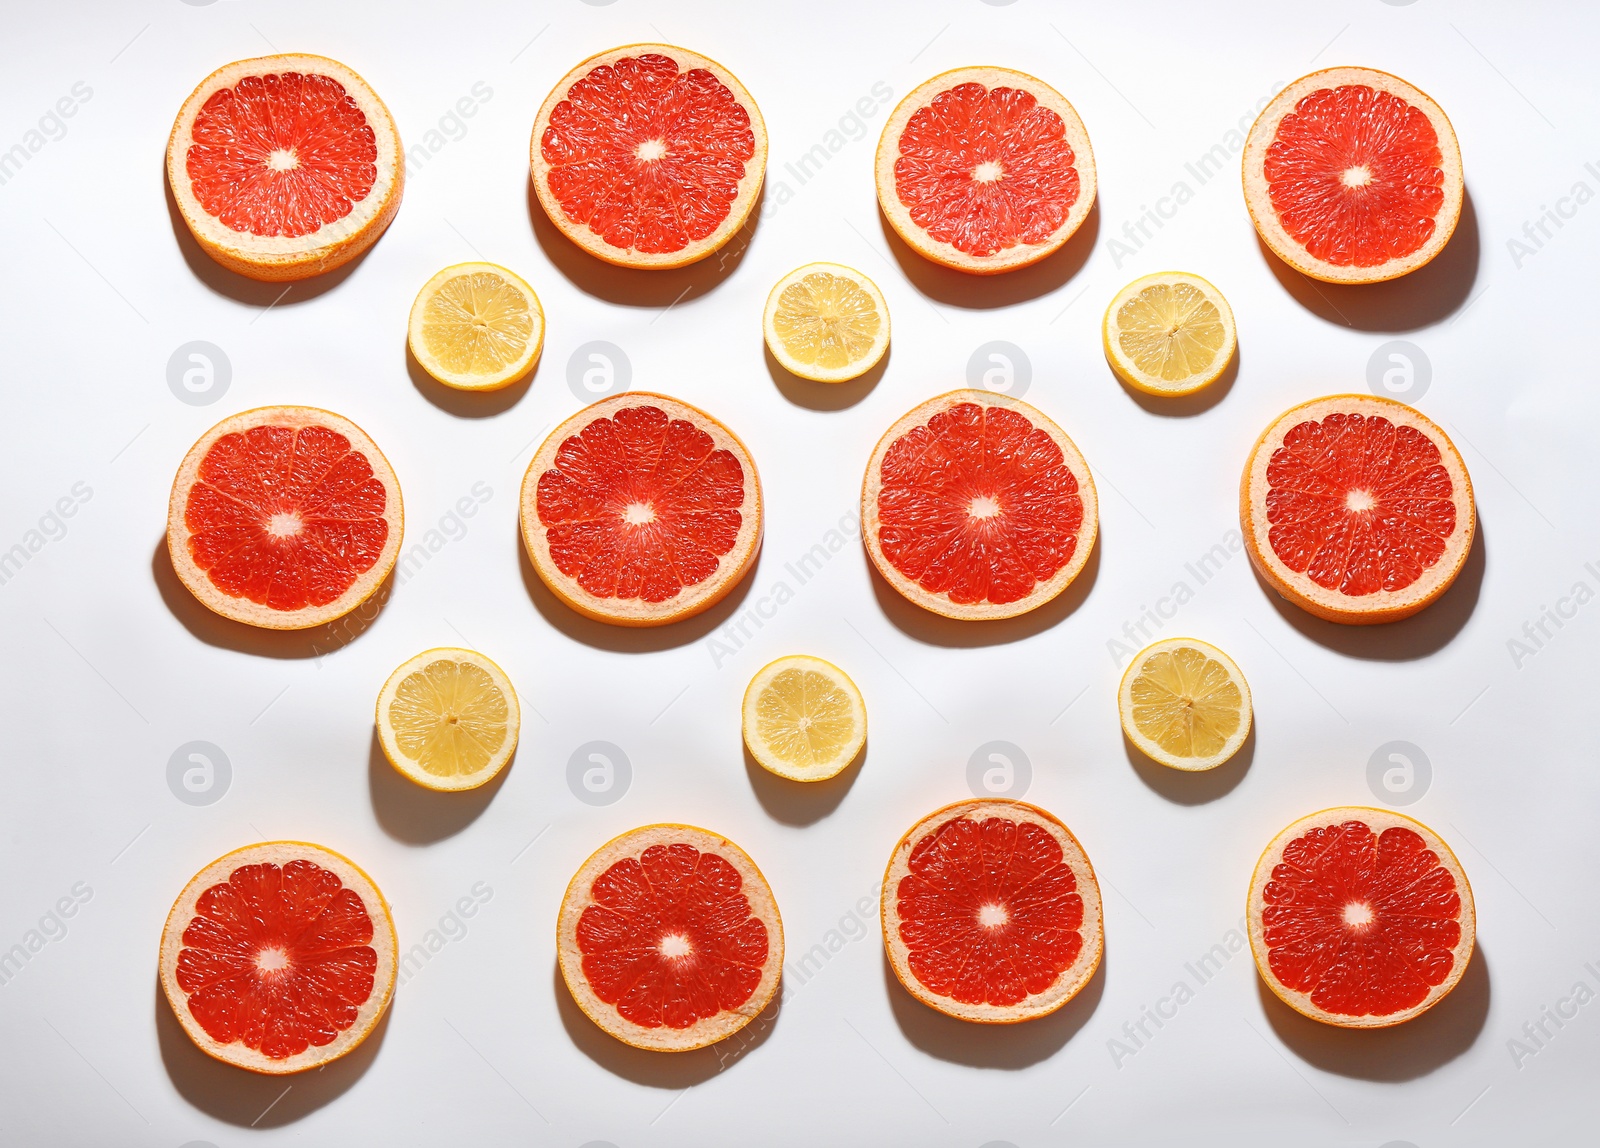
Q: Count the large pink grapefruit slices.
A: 12